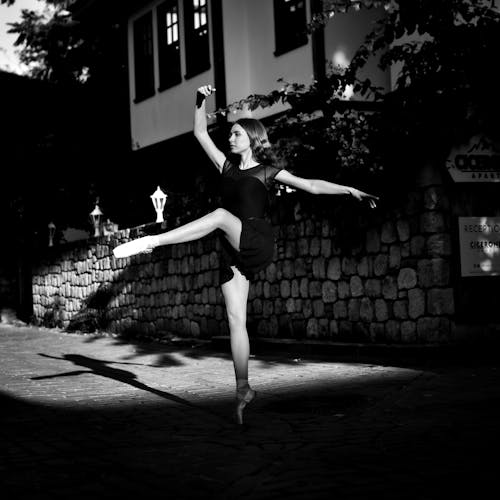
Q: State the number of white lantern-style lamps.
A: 3